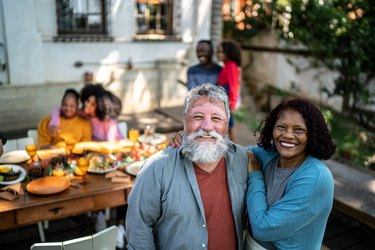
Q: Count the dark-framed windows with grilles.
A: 2